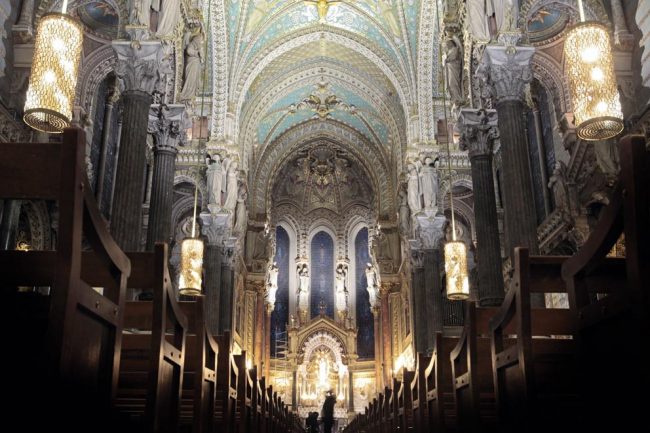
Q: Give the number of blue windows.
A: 3